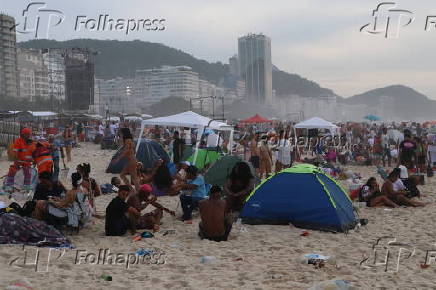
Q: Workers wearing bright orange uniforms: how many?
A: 2